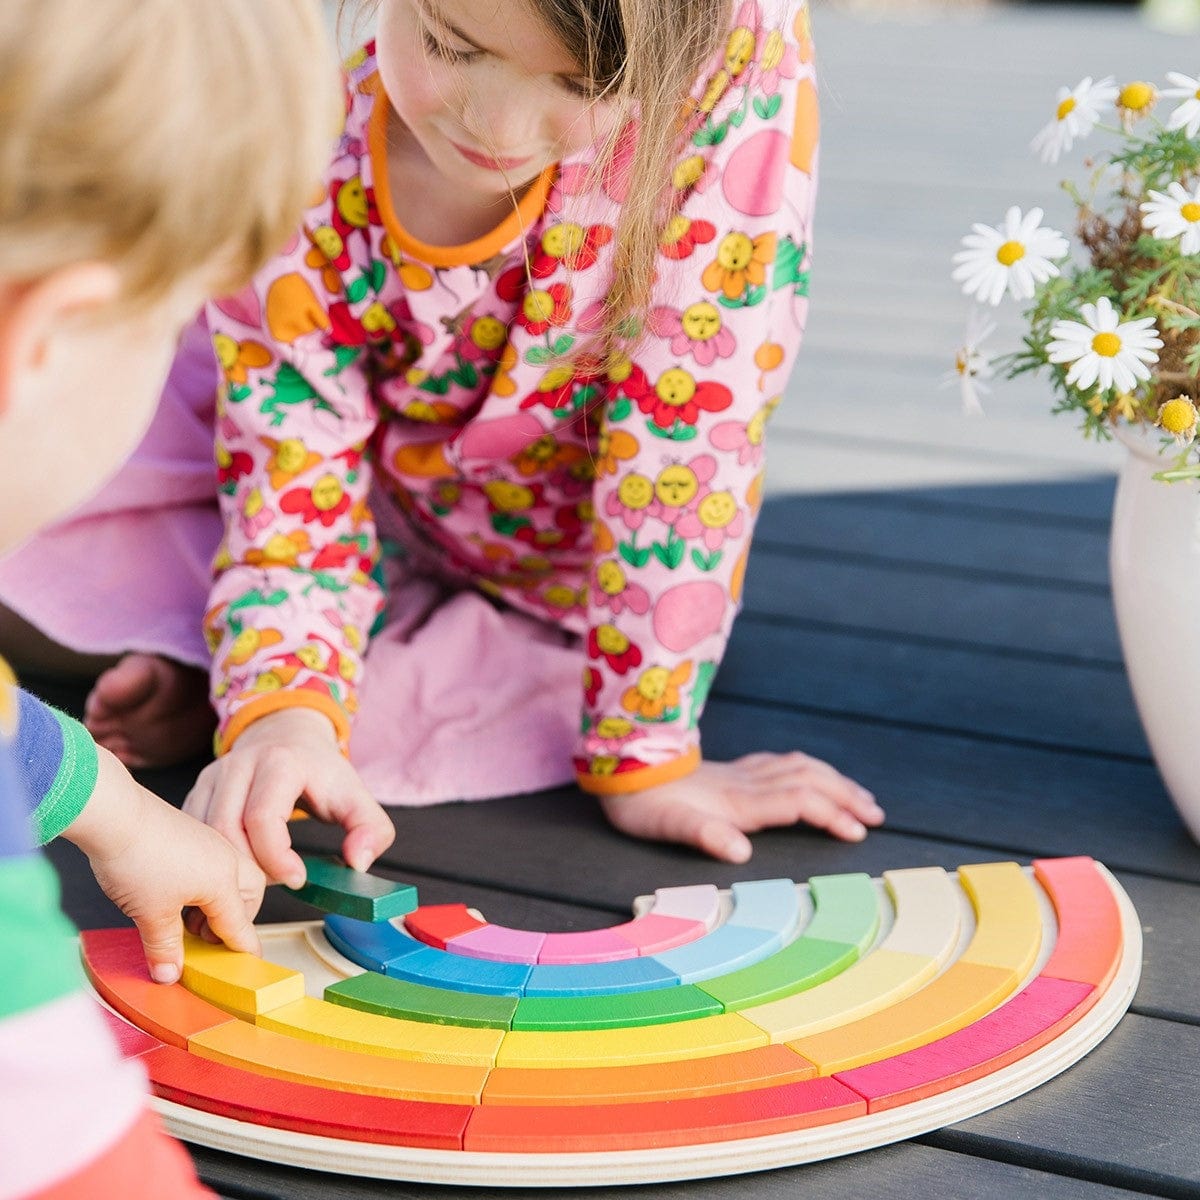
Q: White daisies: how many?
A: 6